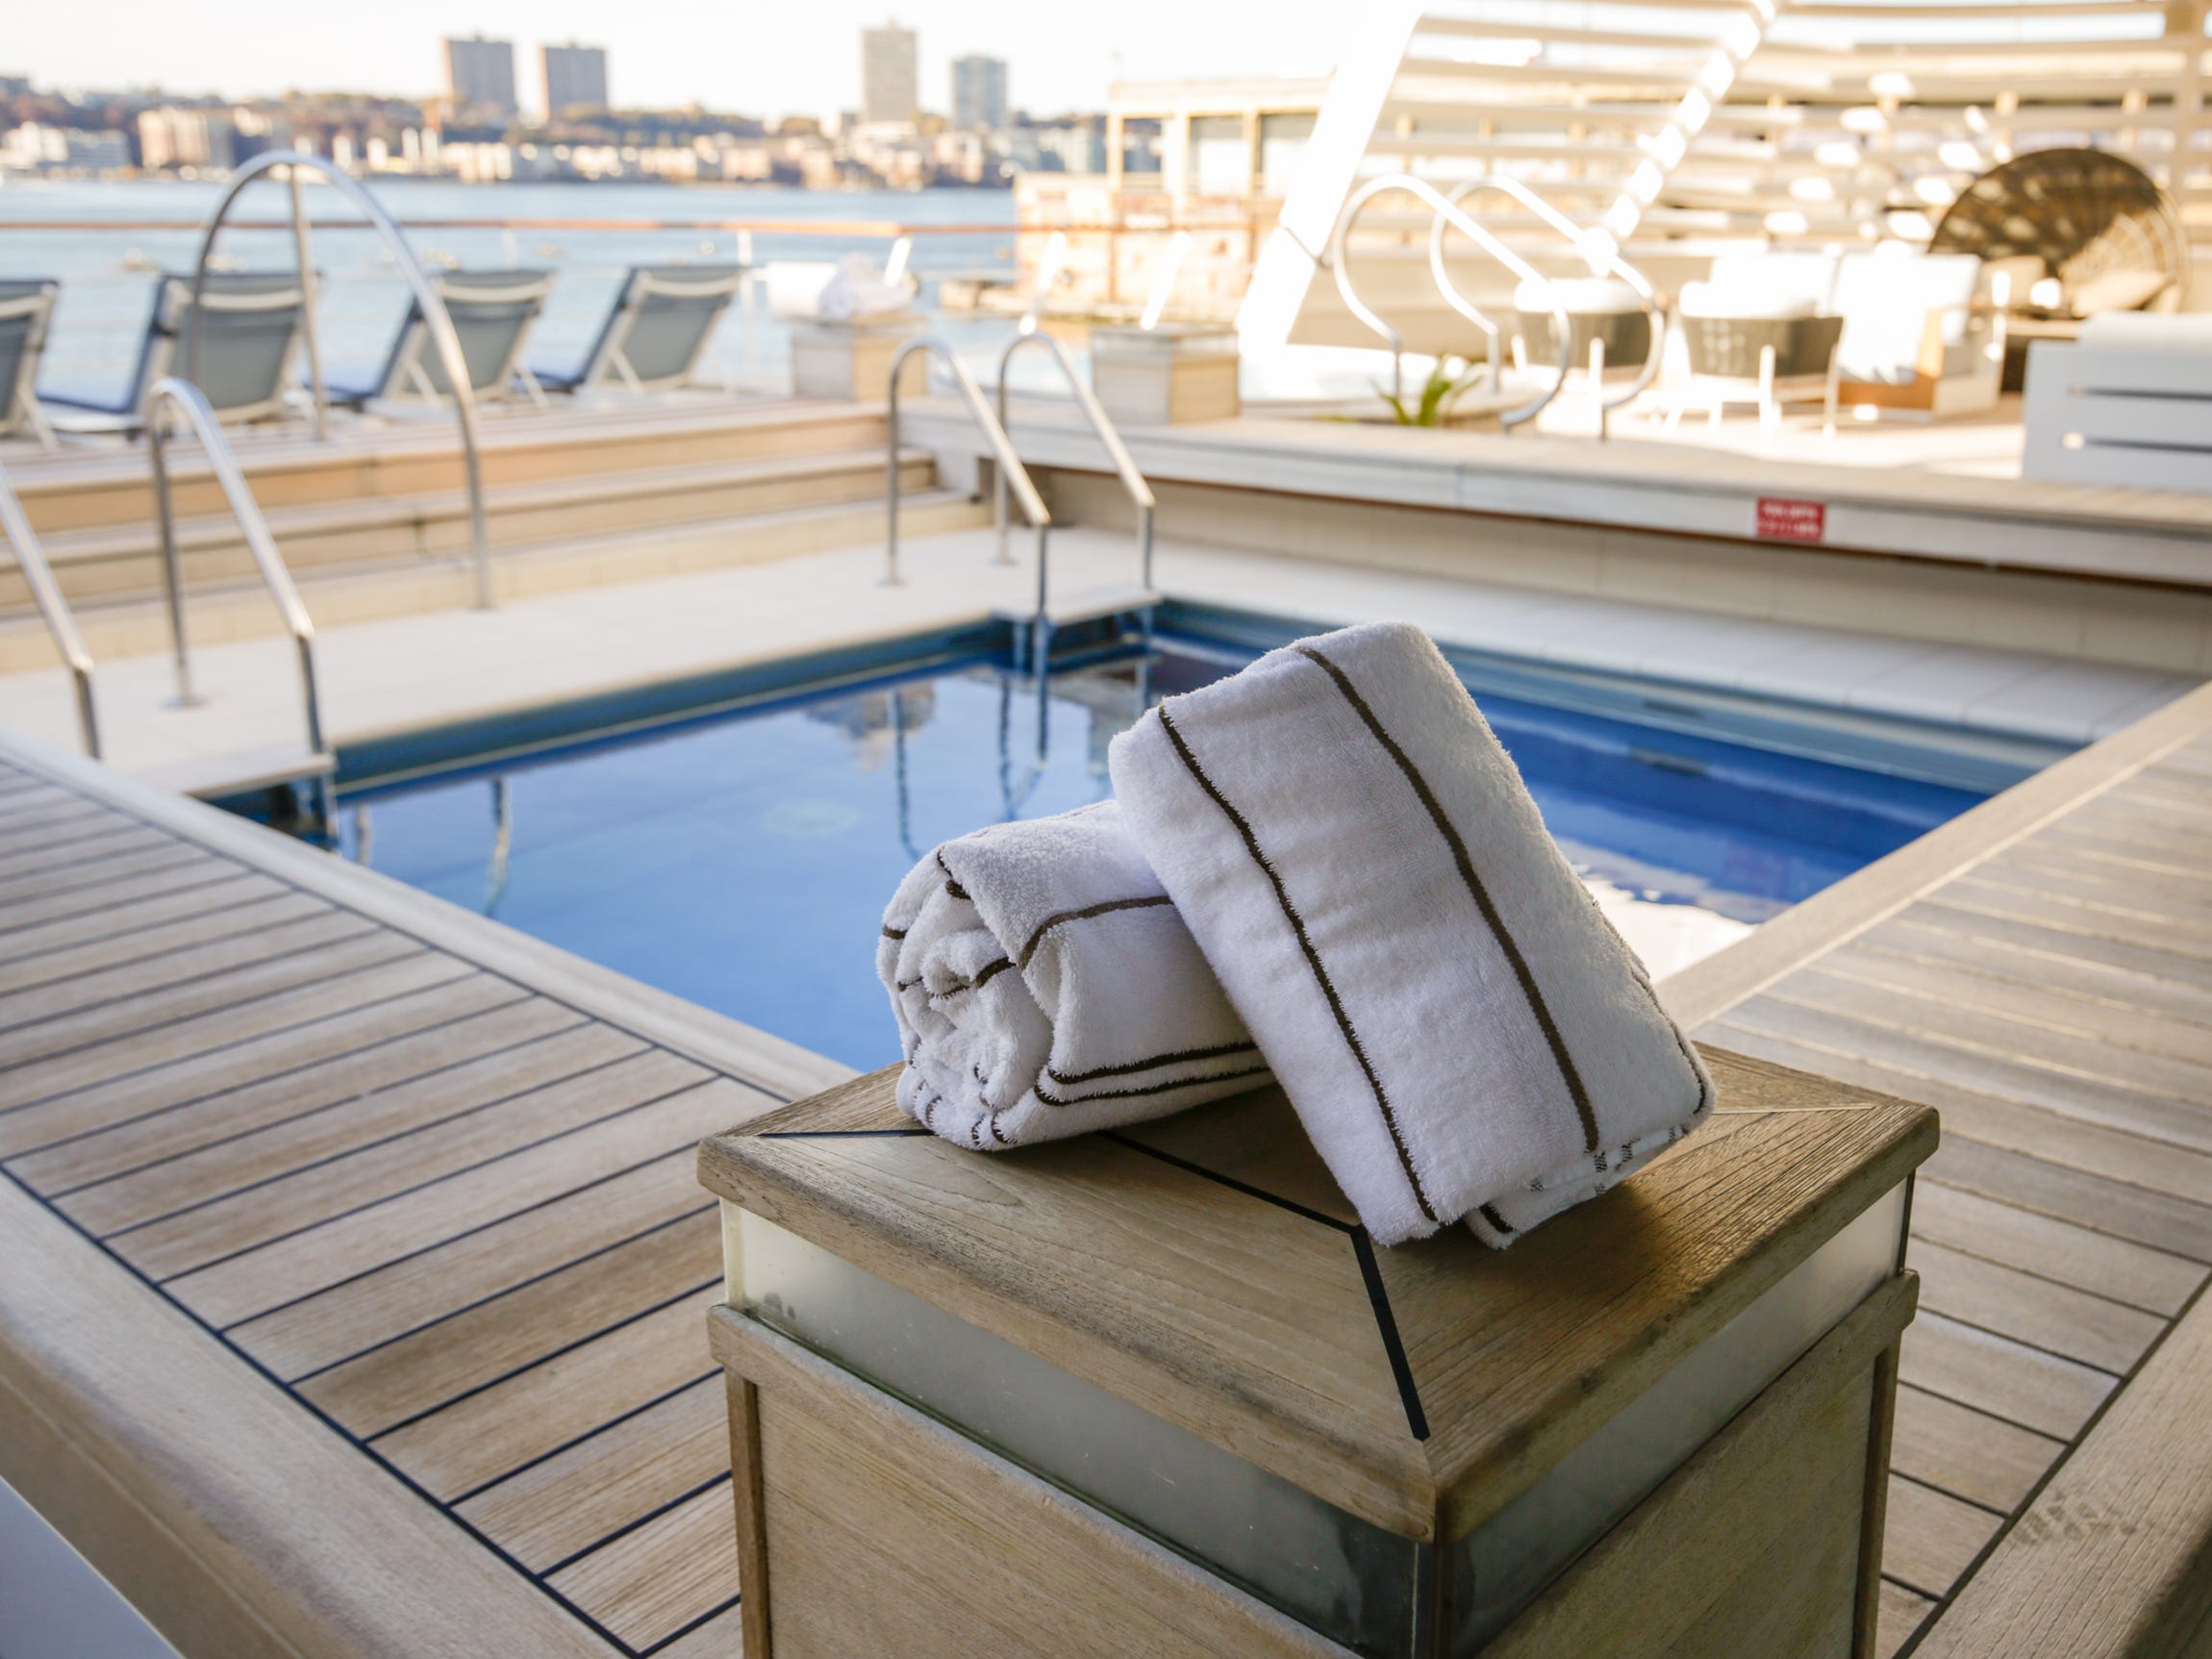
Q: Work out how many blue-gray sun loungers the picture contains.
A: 4